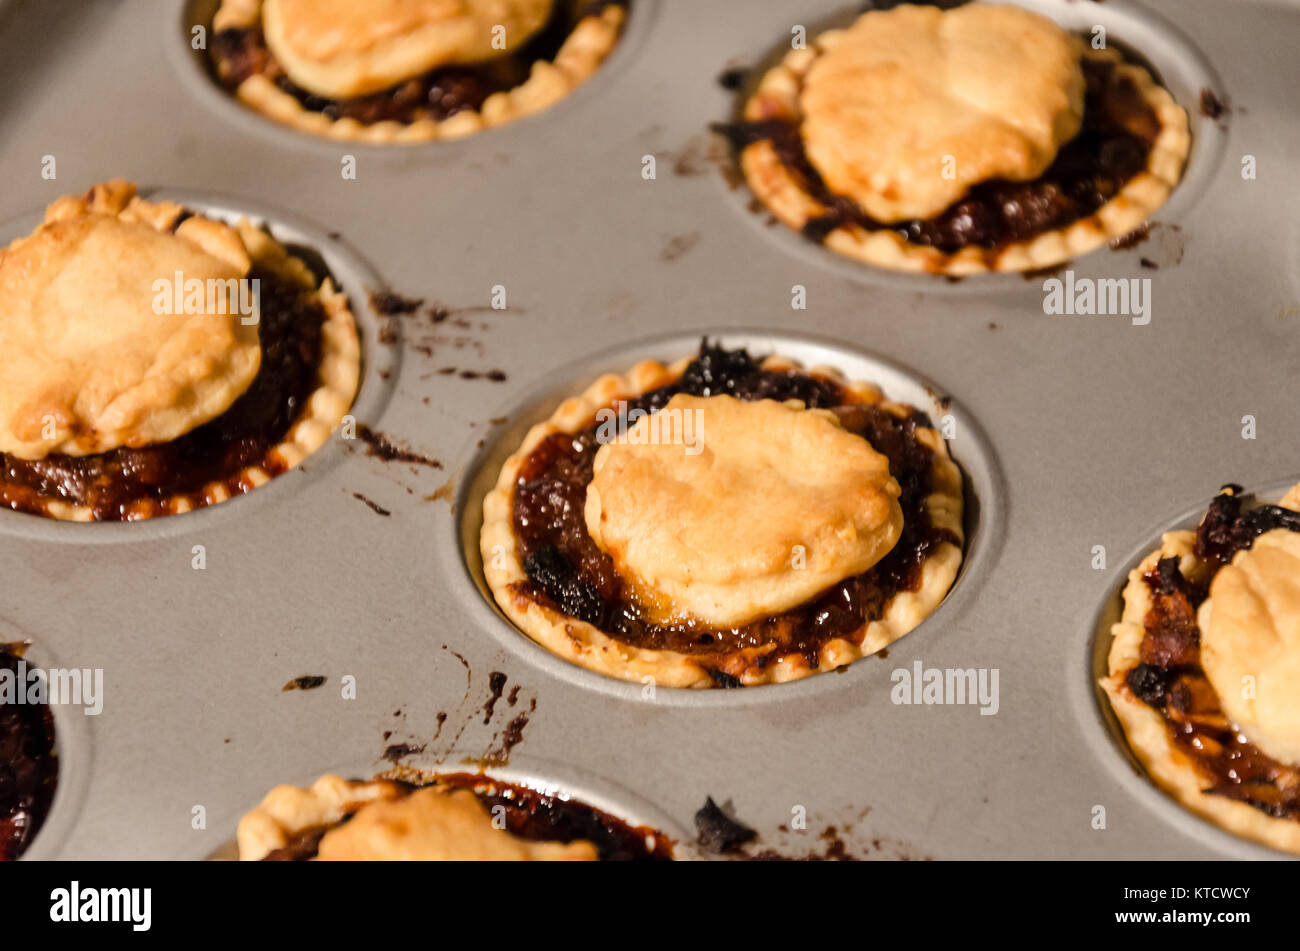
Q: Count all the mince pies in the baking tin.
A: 7